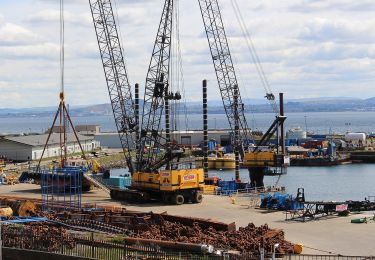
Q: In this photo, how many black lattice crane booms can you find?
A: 3